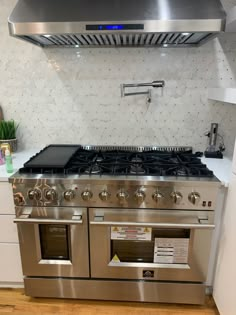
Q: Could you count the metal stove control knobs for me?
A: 10